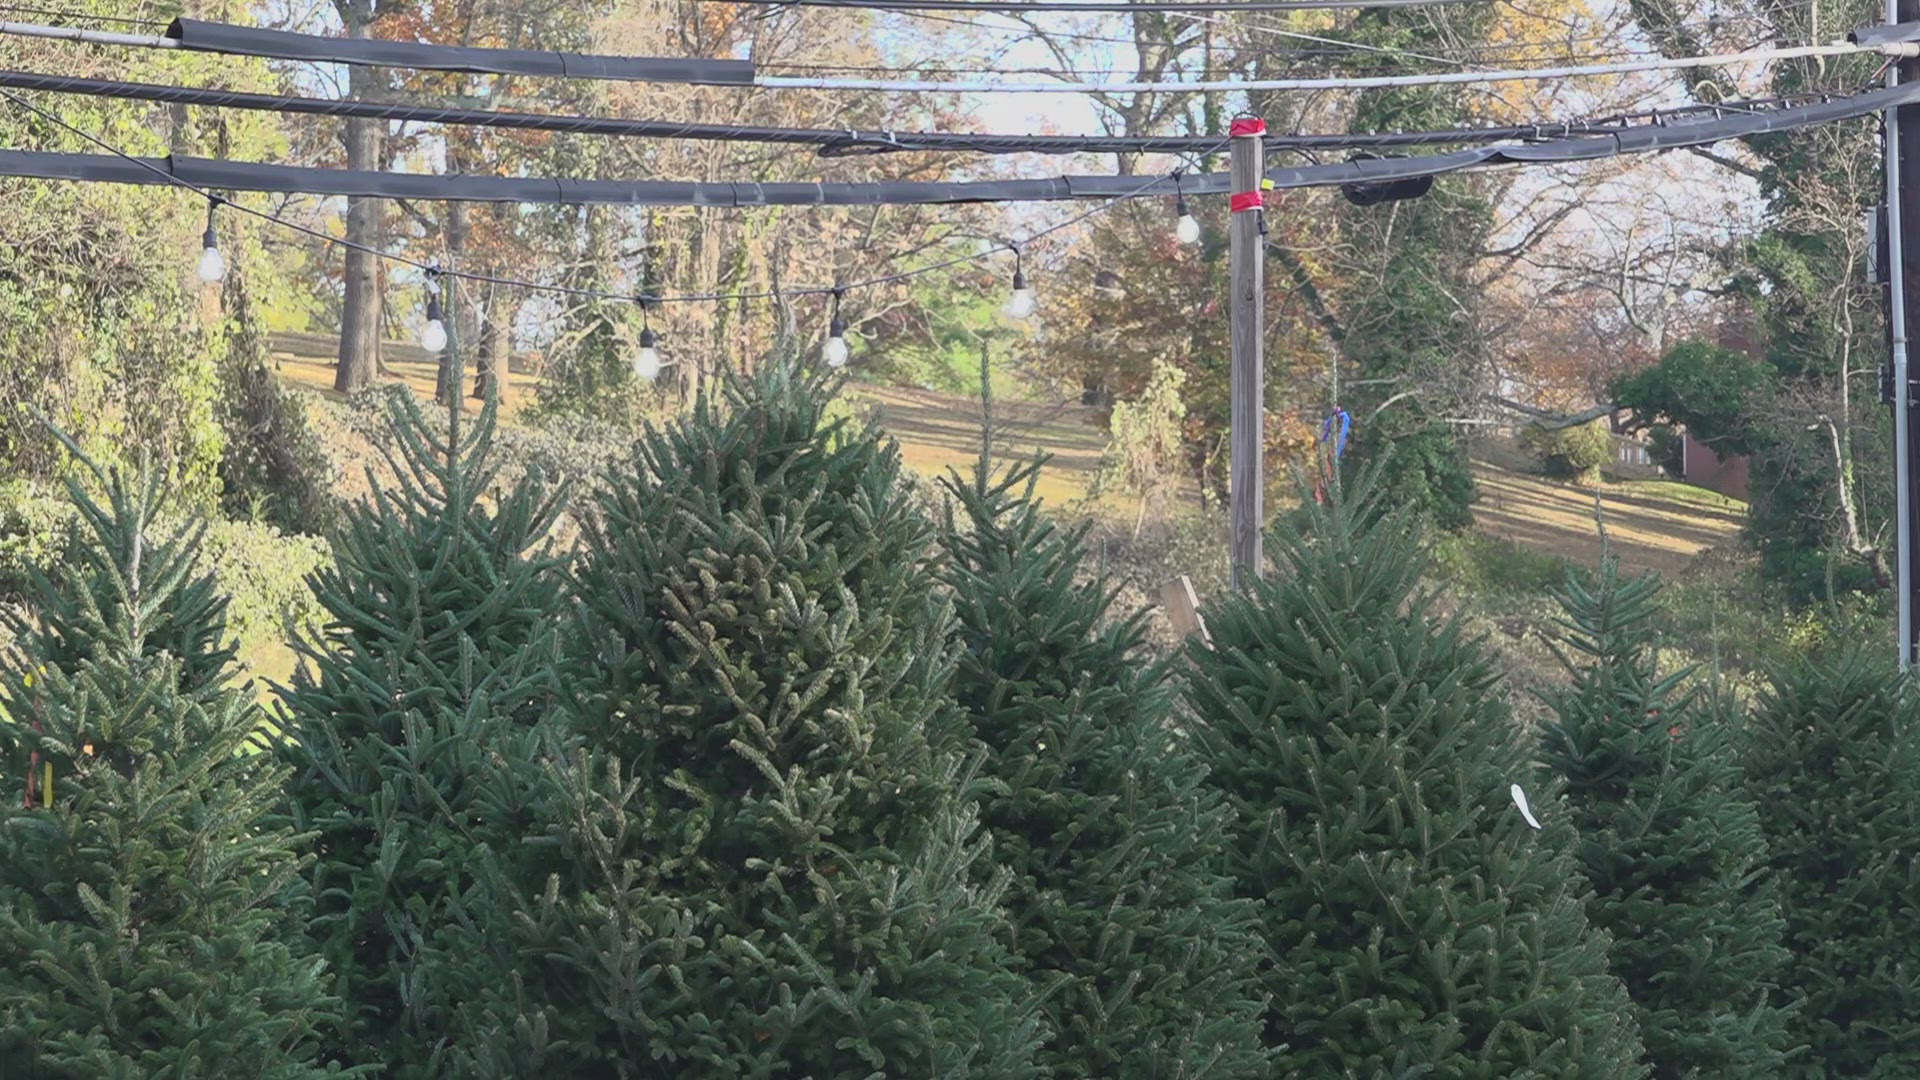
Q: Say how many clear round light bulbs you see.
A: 6